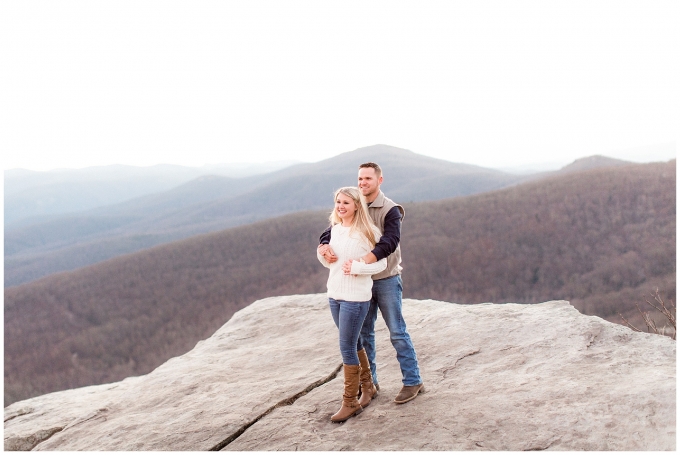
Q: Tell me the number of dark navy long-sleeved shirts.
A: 1